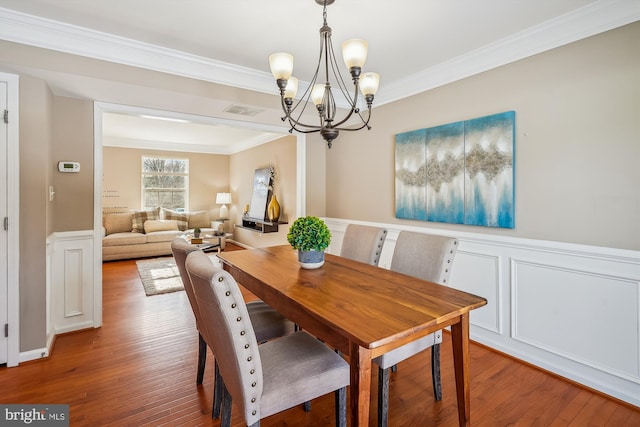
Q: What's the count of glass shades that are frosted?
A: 5